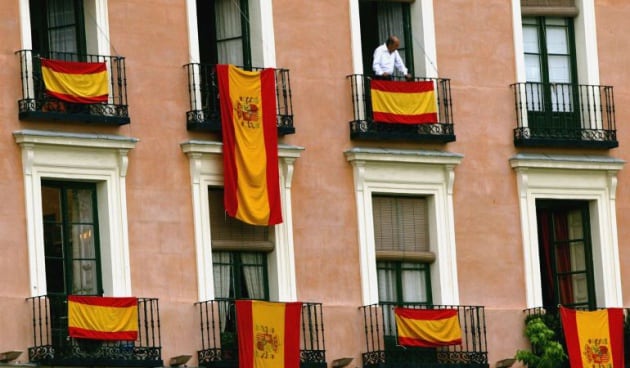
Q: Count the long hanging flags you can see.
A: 3